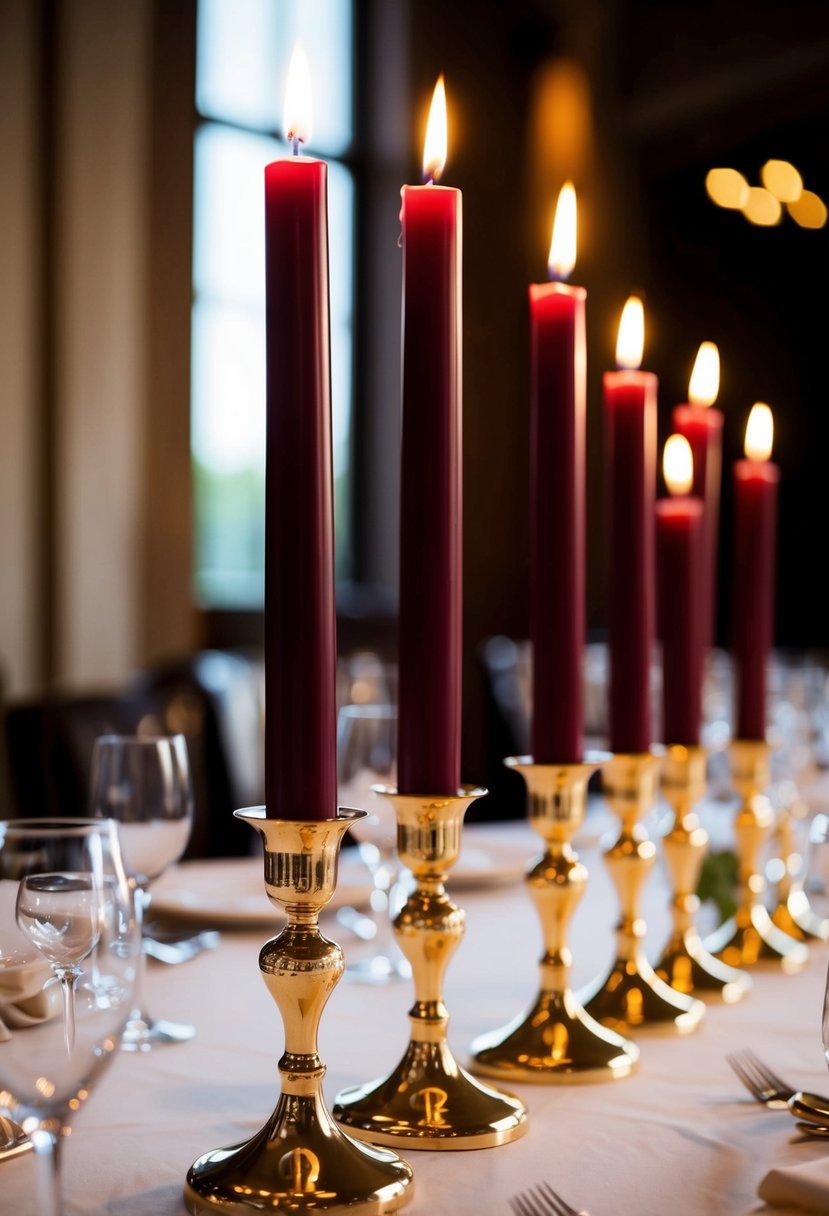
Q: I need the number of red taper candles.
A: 7